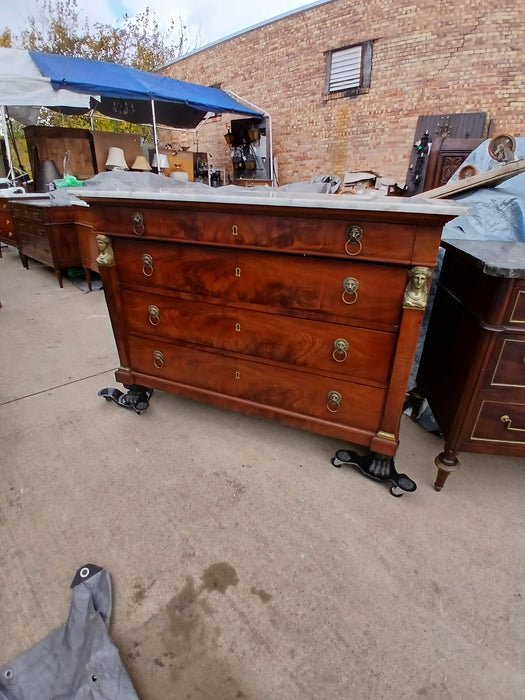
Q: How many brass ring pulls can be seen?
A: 8